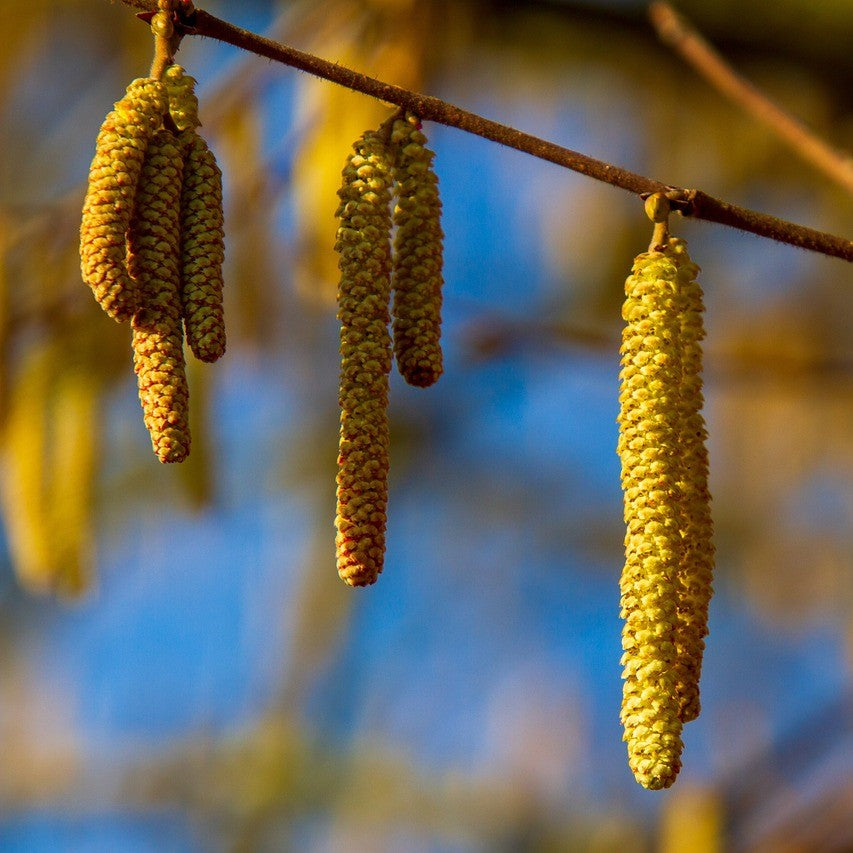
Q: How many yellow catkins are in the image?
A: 7